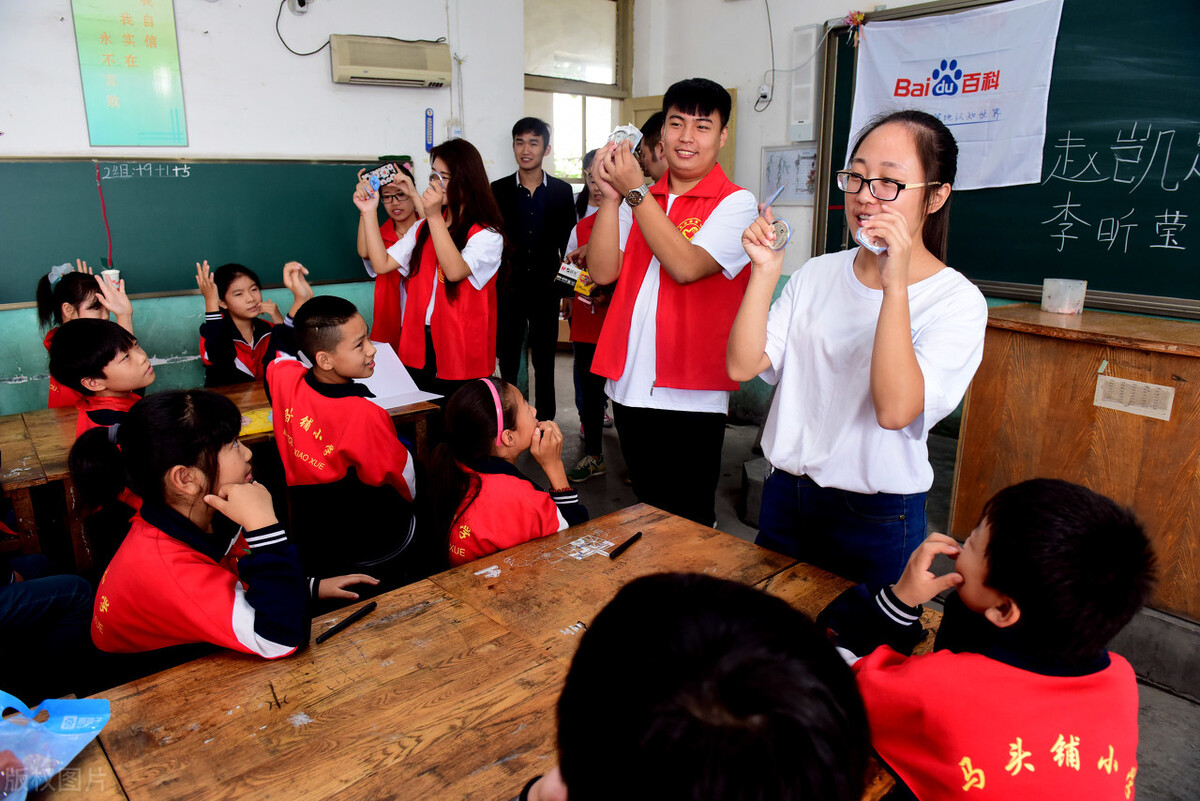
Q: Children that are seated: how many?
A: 8